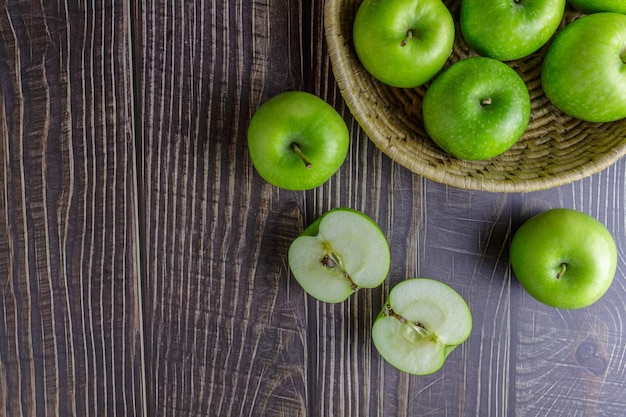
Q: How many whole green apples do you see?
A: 7